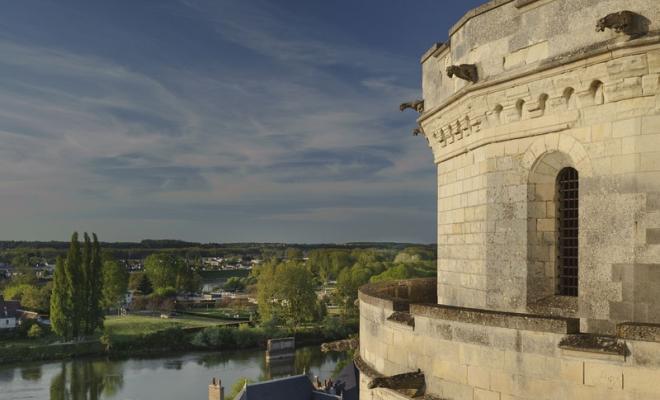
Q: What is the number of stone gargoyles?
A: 6